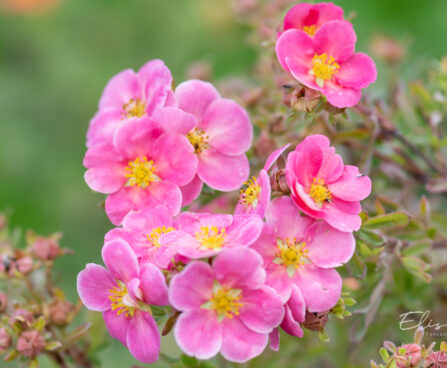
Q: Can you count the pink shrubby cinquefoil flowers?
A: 12